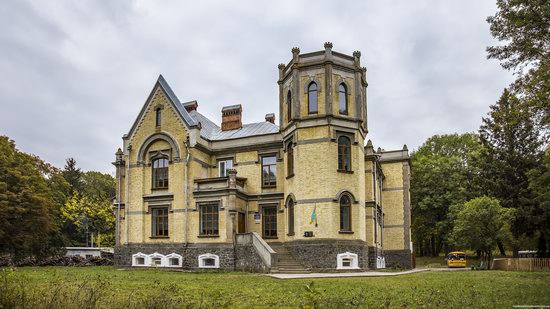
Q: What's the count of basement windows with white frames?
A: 5